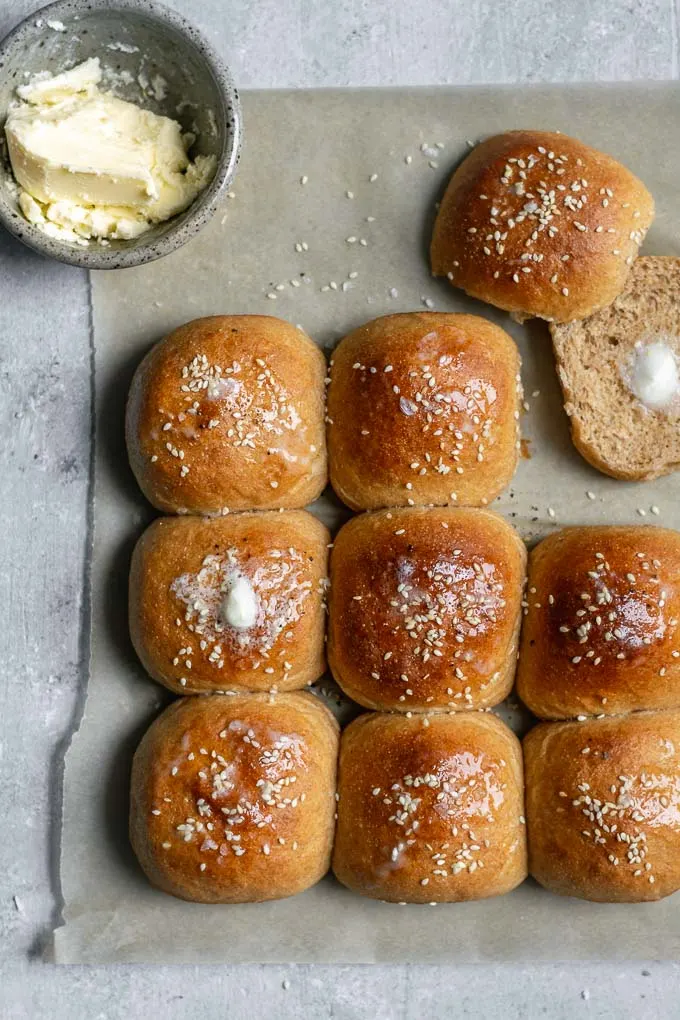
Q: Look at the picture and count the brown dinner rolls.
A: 9